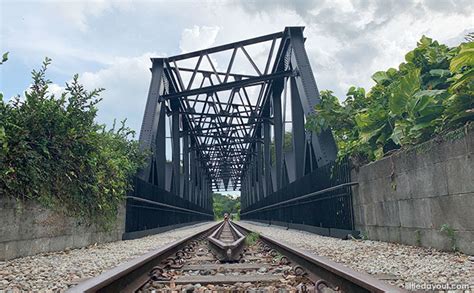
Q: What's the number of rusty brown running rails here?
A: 2